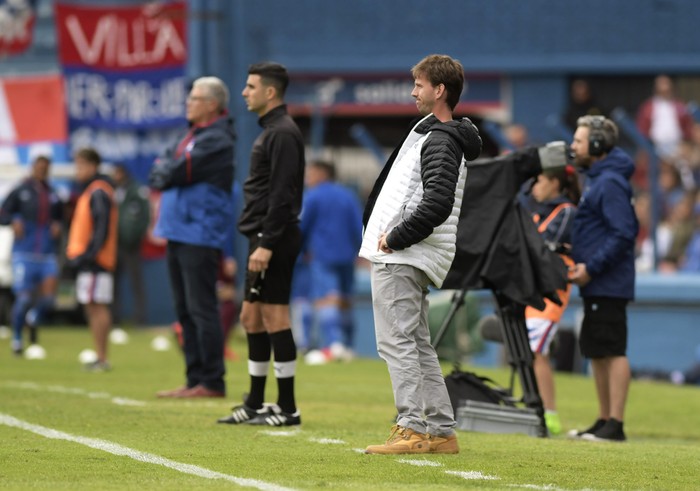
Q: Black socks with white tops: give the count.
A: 2